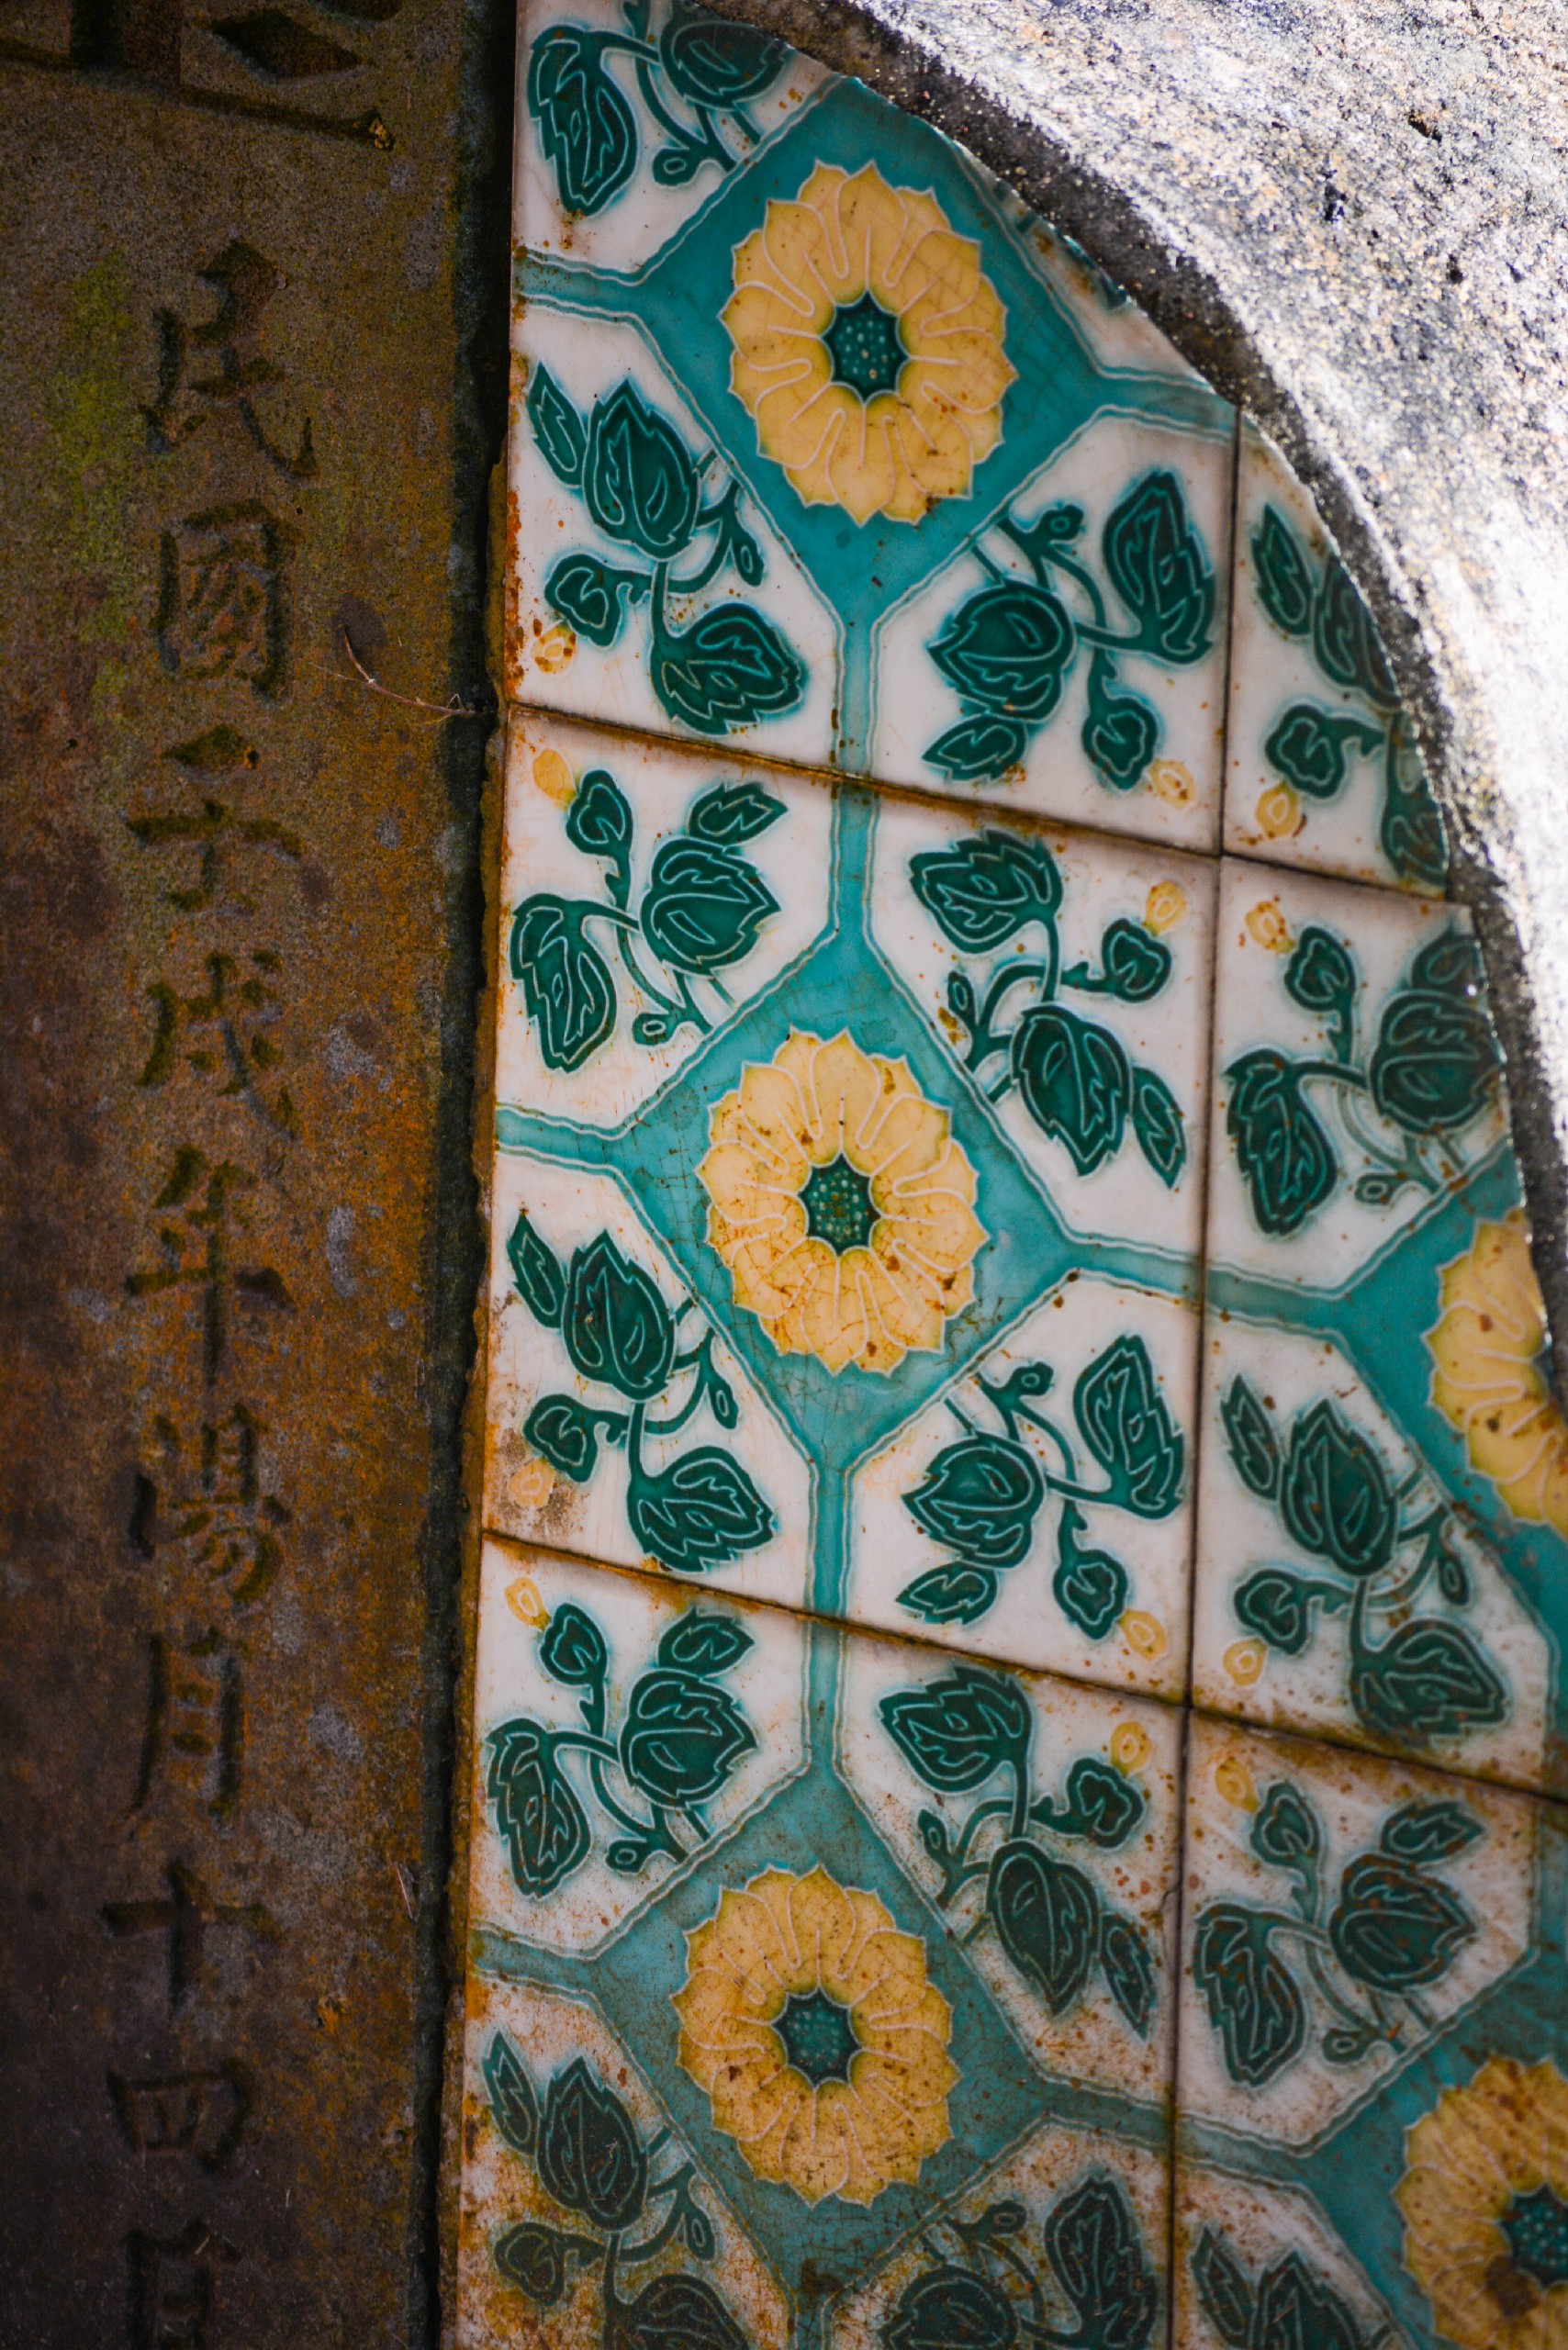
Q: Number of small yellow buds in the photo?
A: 12